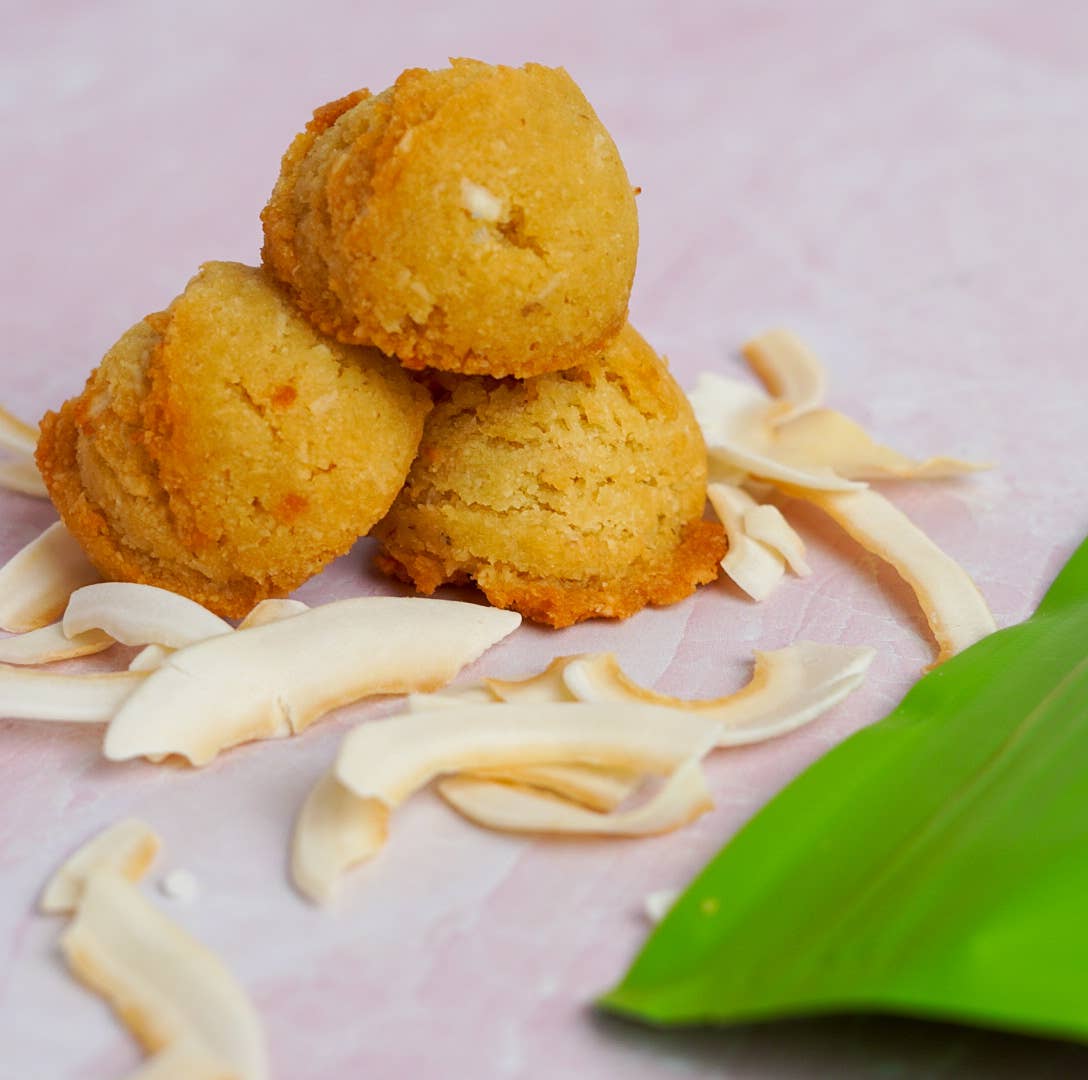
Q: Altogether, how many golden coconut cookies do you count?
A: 3